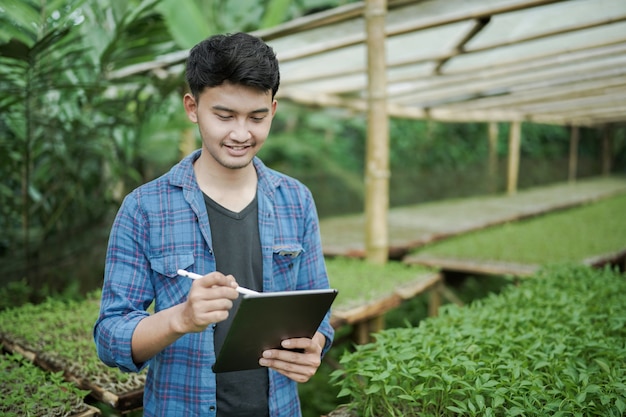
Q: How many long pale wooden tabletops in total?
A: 1